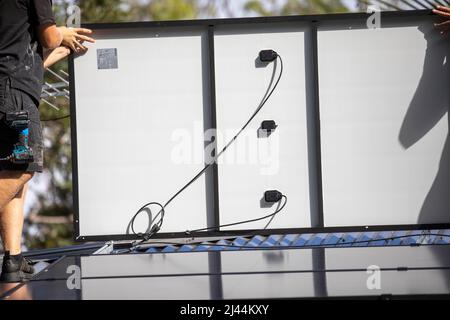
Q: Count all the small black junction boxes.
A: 3